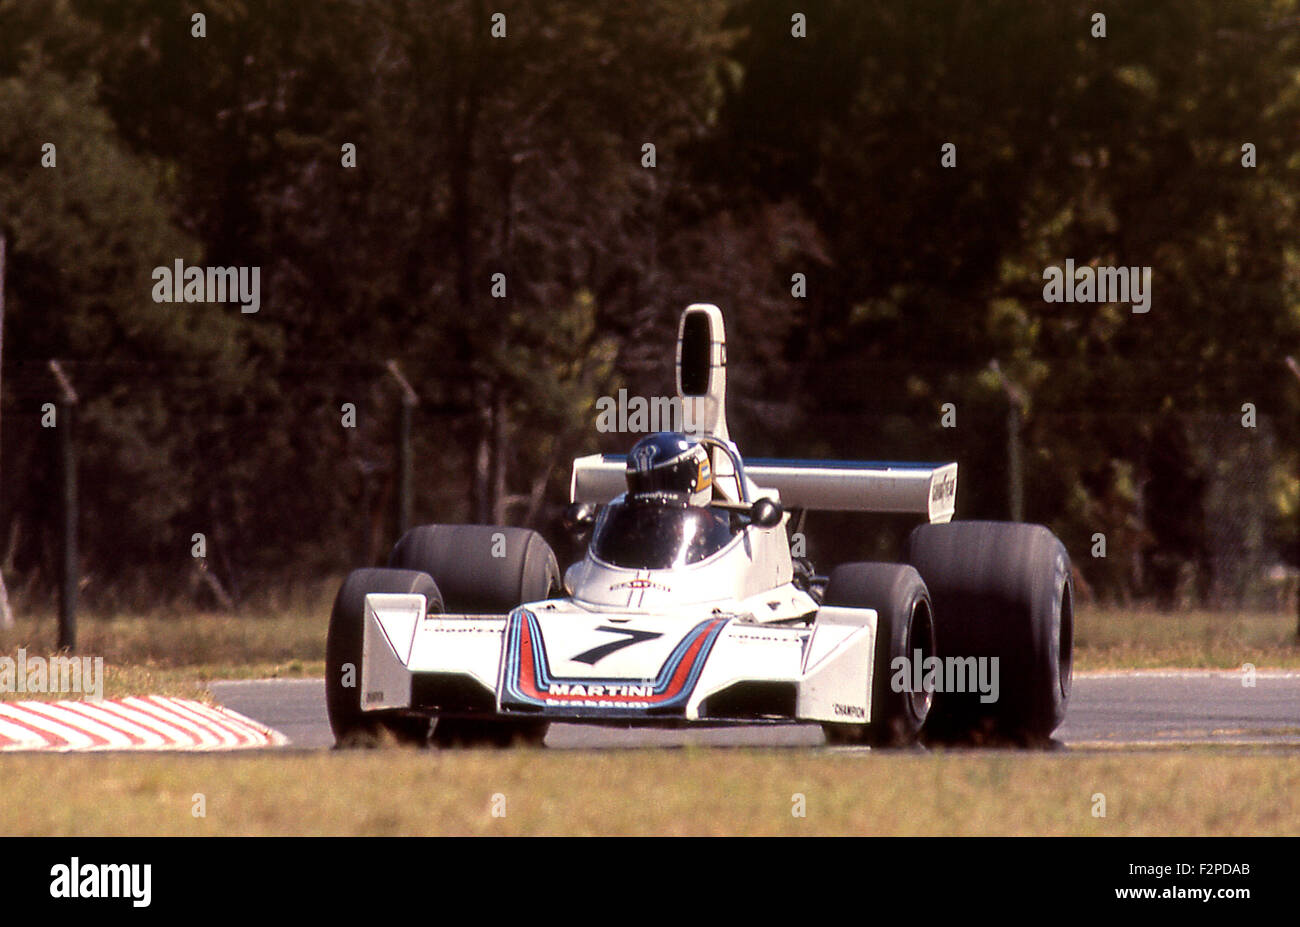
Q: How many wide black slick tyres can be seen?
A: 4